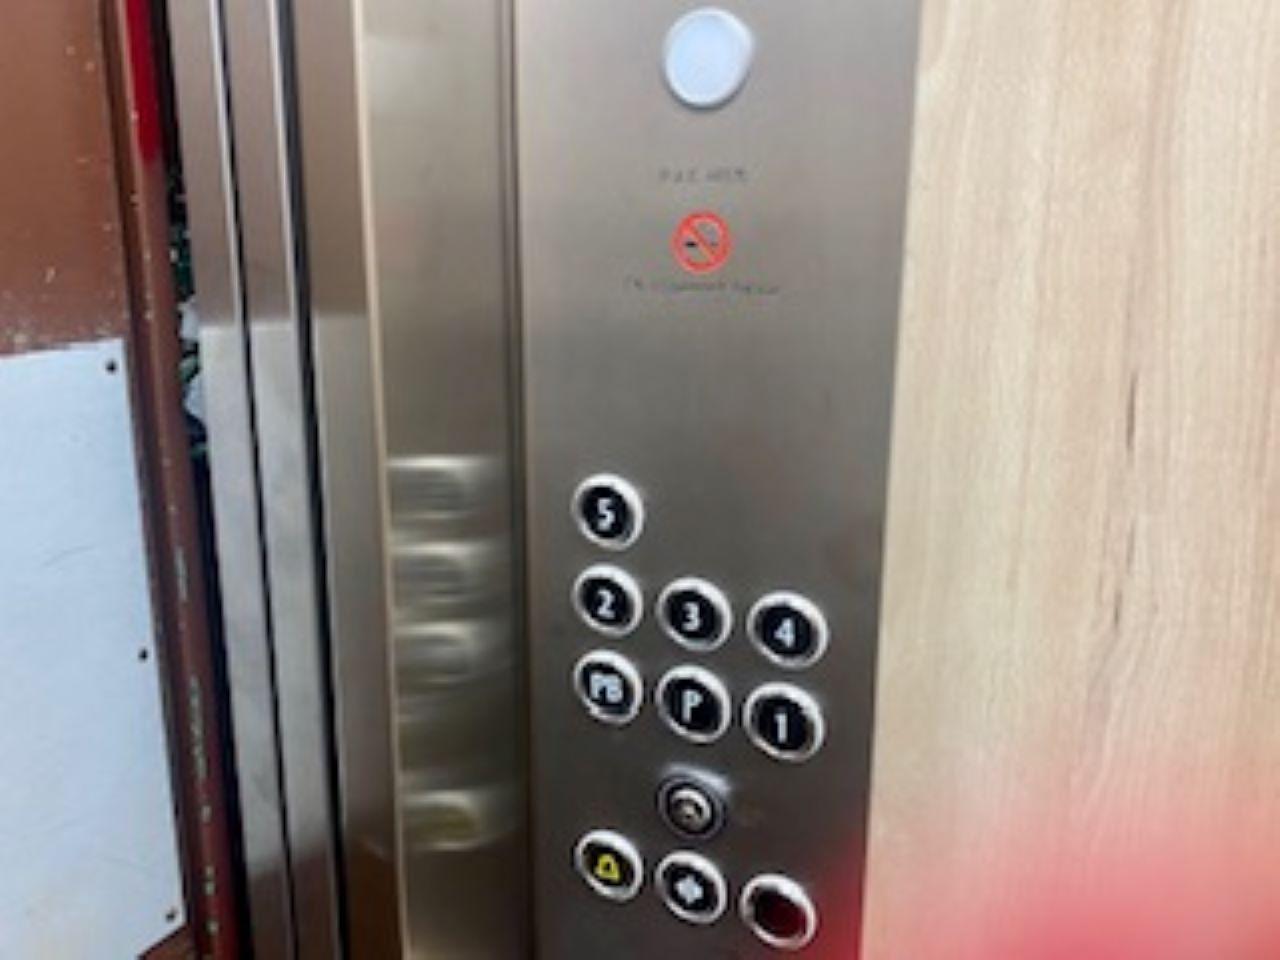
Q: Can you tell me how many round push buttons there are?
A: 10